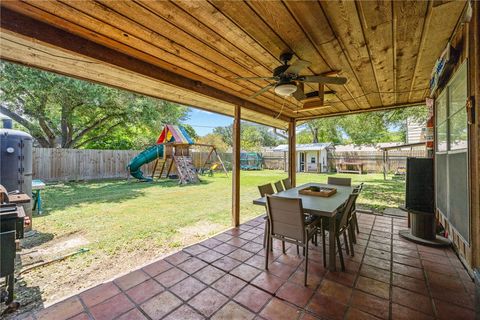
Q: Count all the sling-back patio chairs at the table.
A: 8